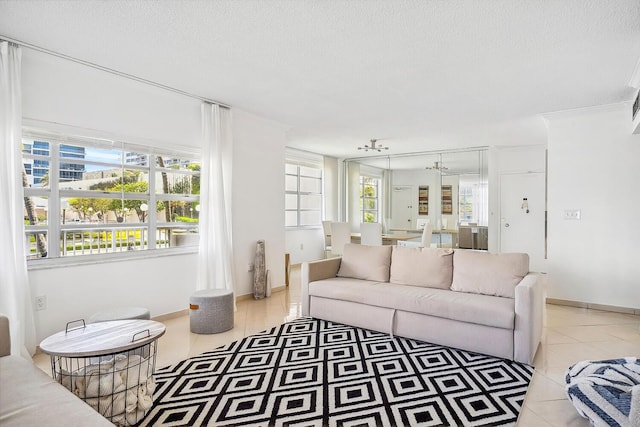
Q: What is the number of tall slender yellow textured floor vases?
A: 0